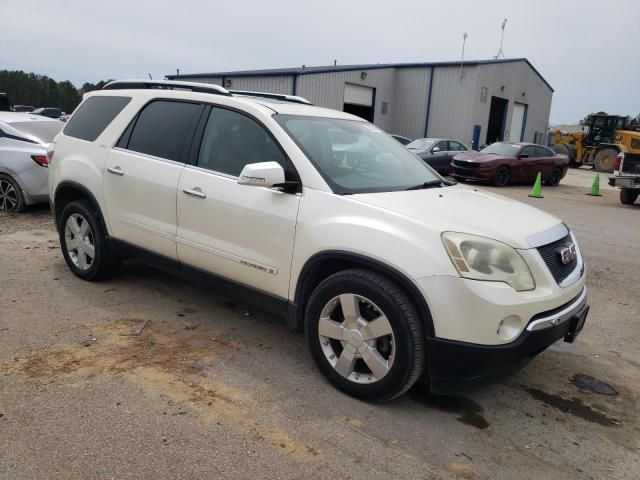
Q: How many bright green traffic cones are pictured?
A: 2